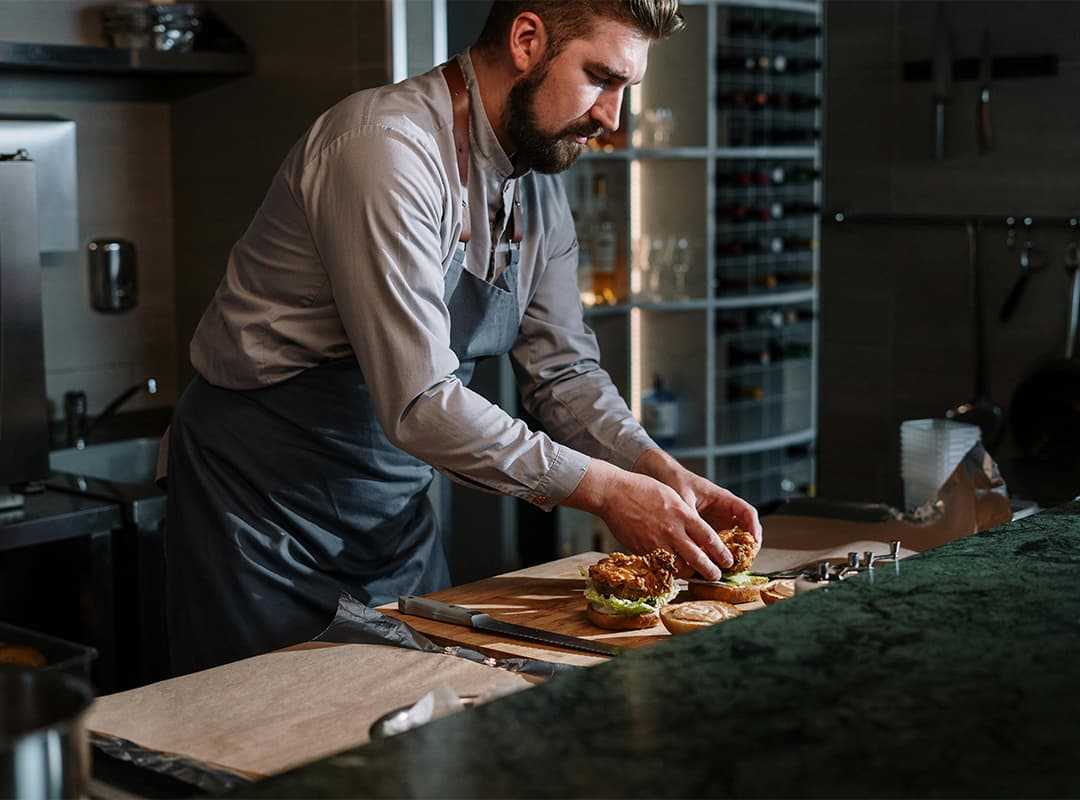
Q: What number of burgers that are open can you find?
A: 2